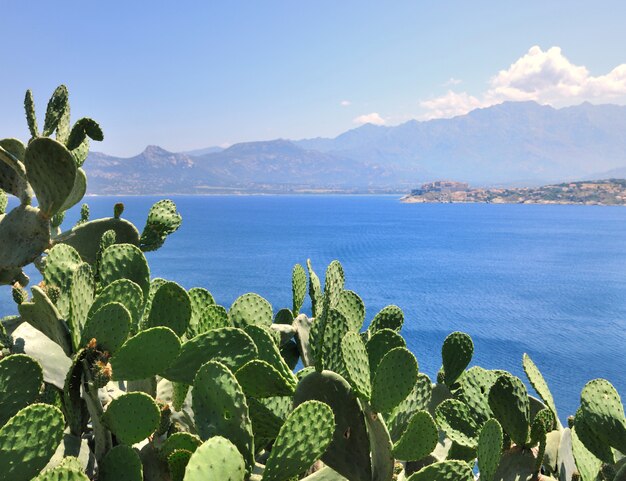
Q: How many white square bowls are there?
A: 0